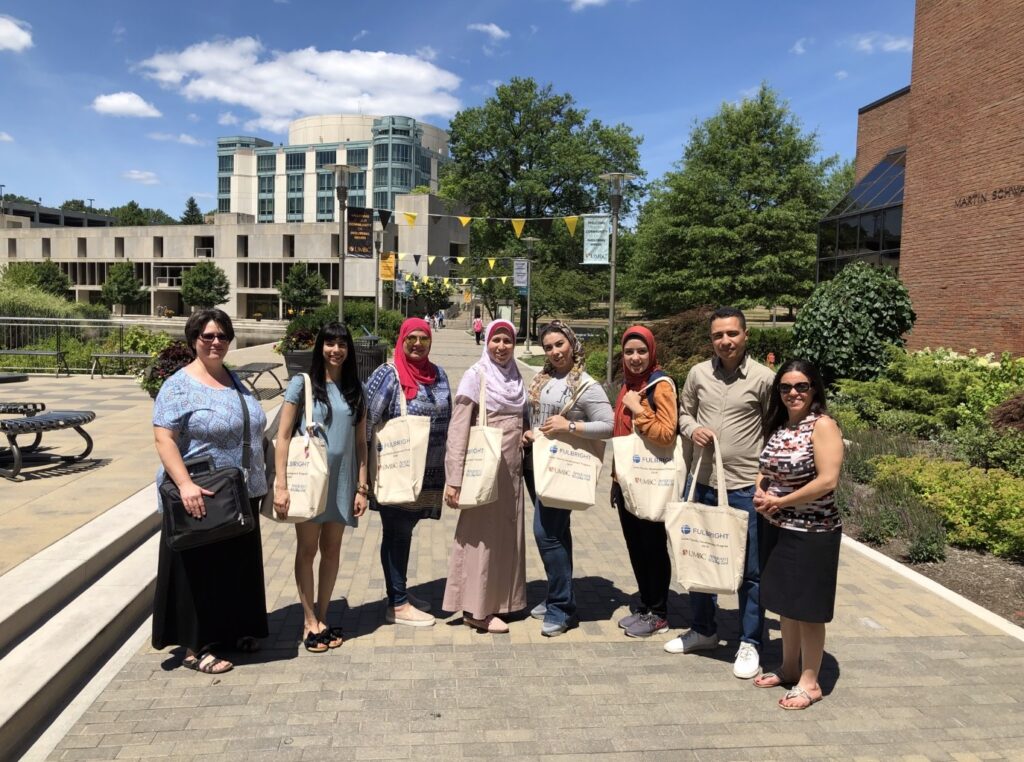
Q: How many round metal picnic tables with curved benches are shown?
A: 1